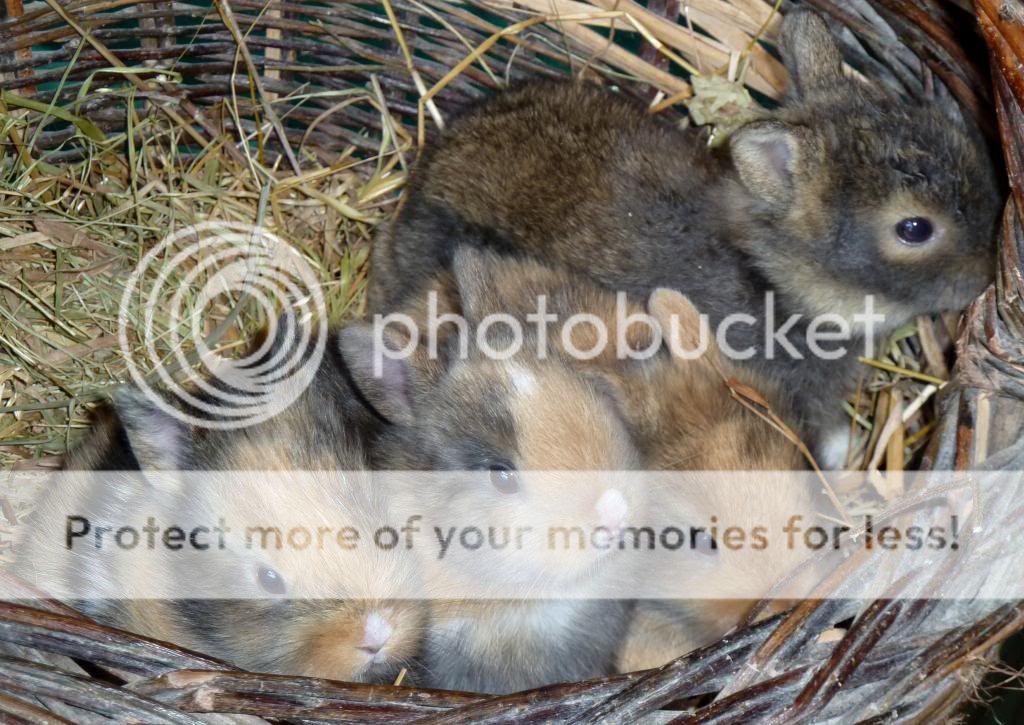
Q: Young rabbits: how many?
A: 4